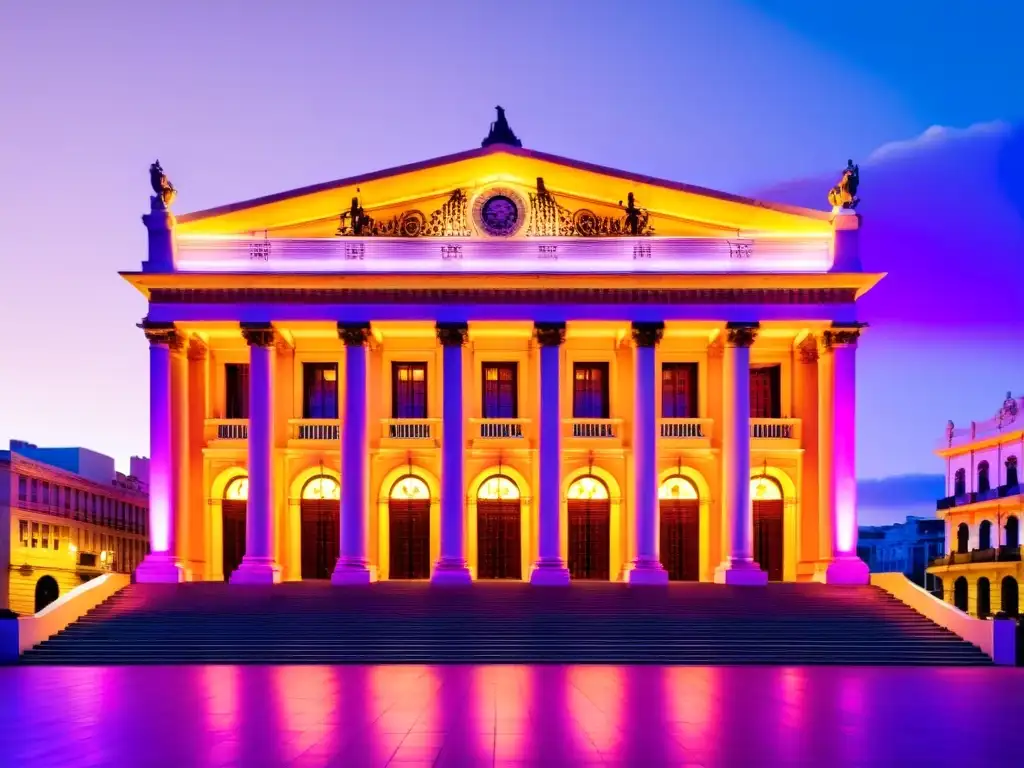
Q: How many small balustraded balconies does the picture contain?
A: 7